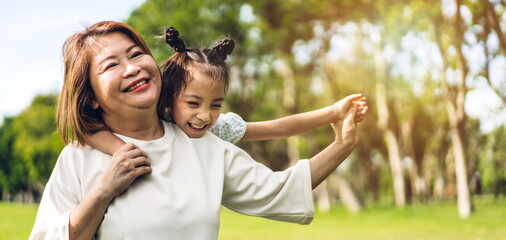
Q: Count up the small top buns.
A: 2